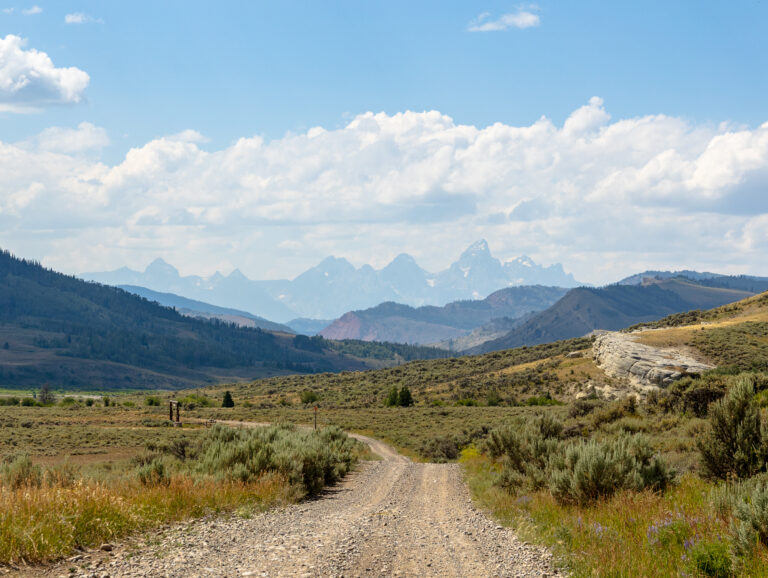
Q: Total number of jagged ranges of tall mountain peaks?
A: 1